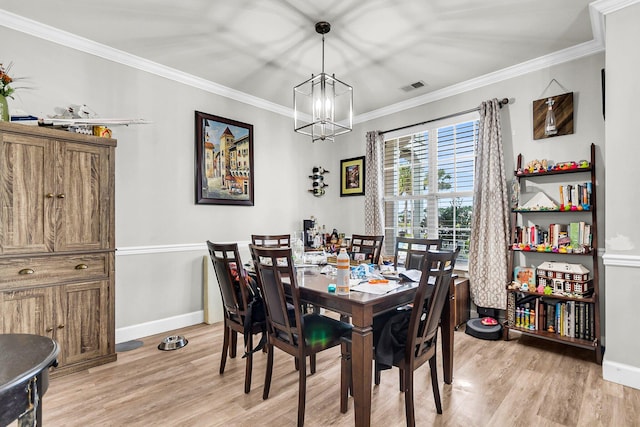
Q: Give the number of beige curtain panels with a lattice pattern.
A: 2